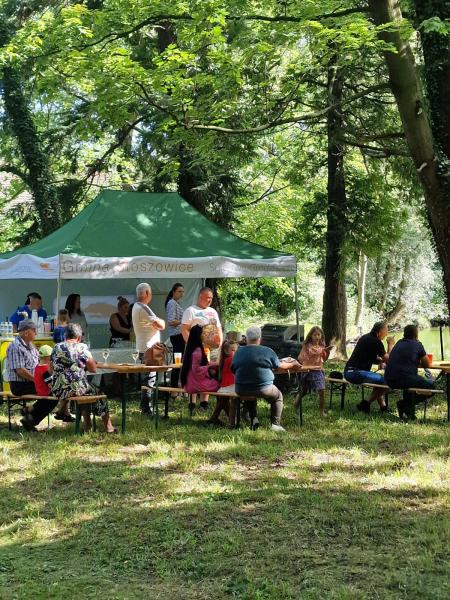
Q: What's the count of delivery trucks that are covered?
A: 0